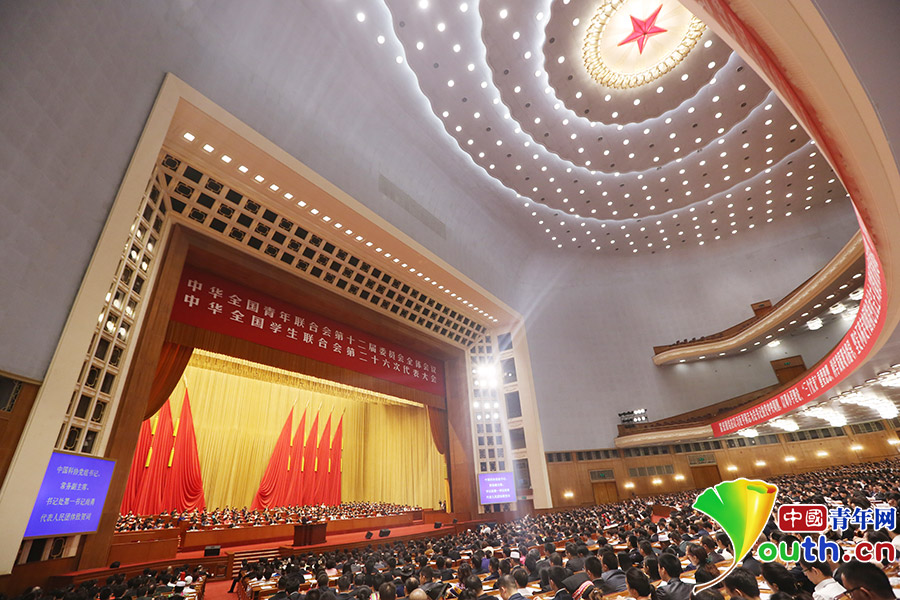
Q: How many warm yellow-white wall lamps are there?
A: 10